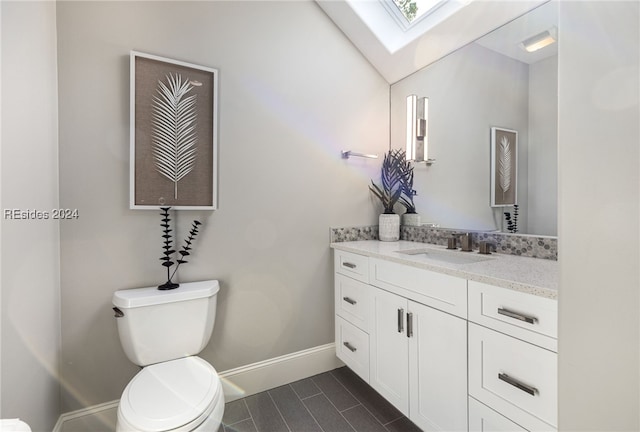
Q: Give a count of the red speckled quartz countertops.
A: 0